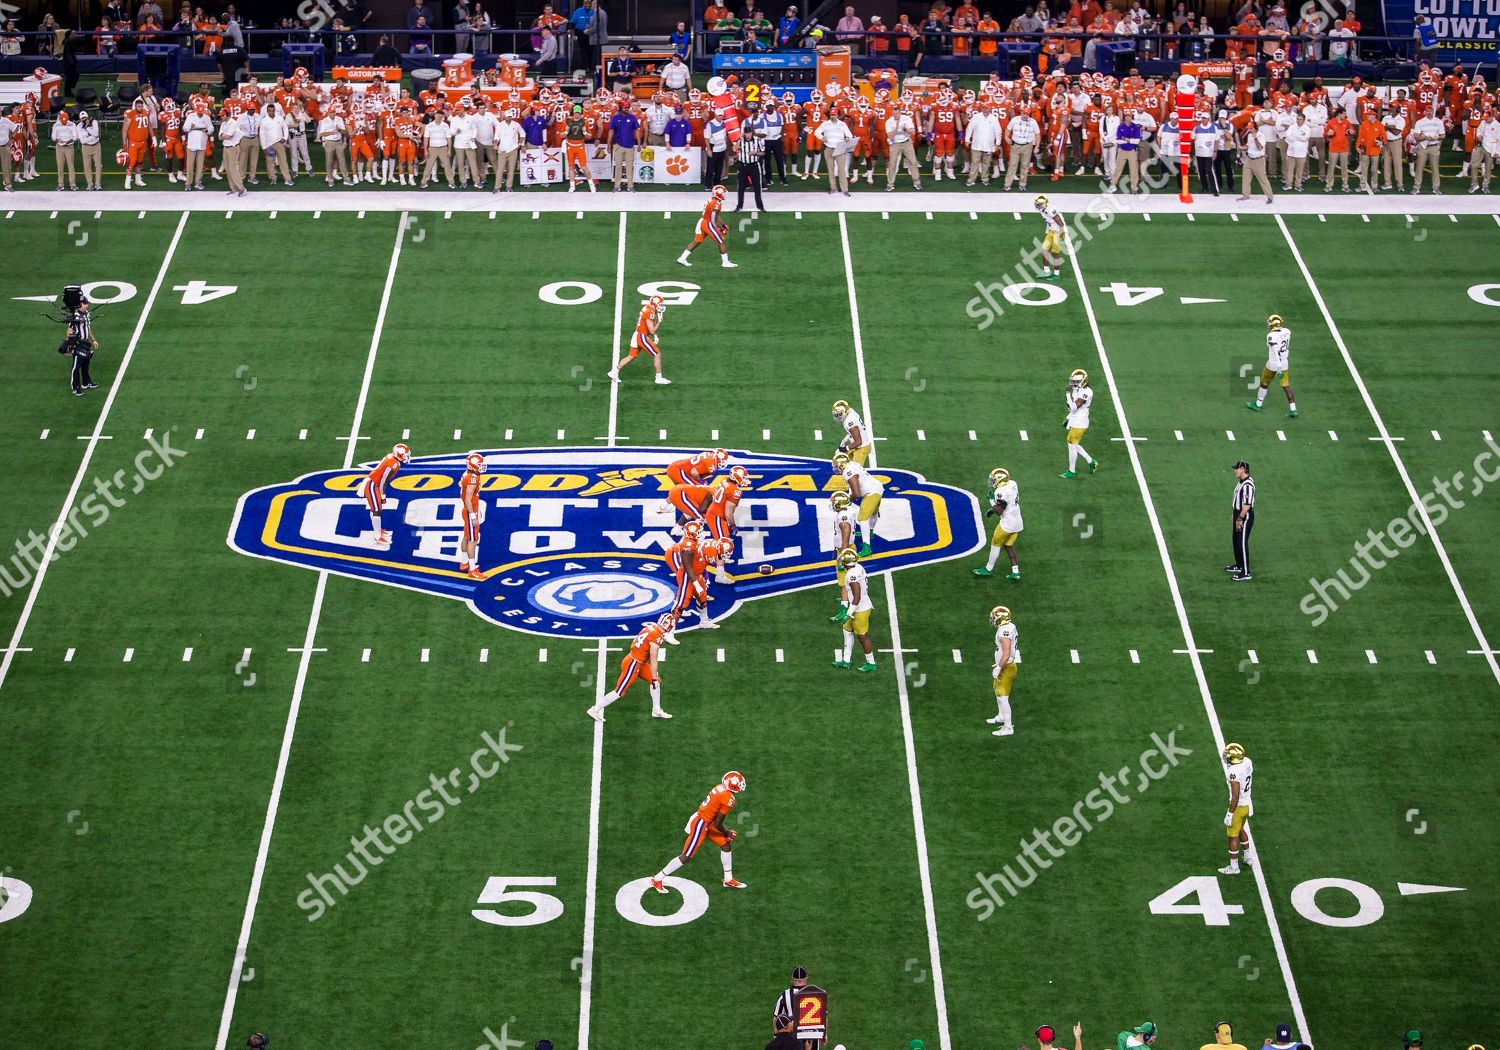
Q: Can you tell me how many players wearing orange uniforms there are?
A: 11